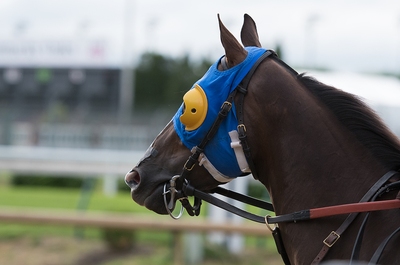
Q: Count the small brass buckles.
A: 4